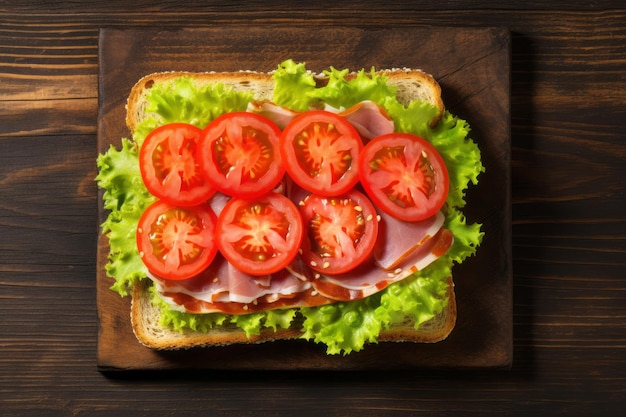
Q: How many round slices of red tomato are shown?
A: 7